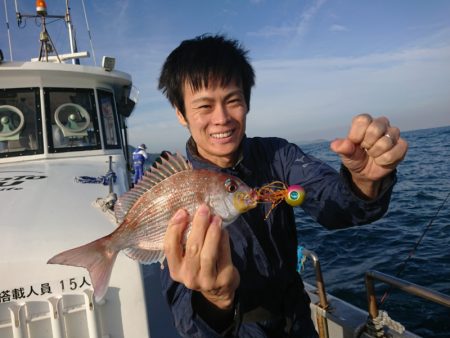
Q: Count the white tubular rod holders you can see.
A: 3